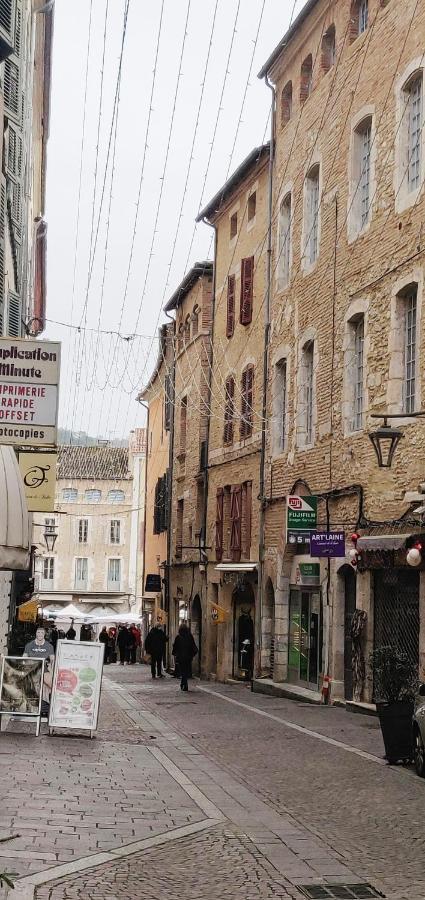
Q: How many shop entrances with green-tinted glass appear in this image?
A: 1